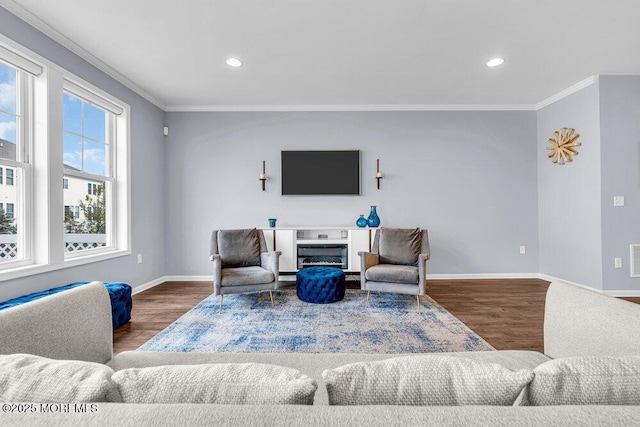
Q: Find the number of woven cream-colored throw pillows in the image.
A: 4